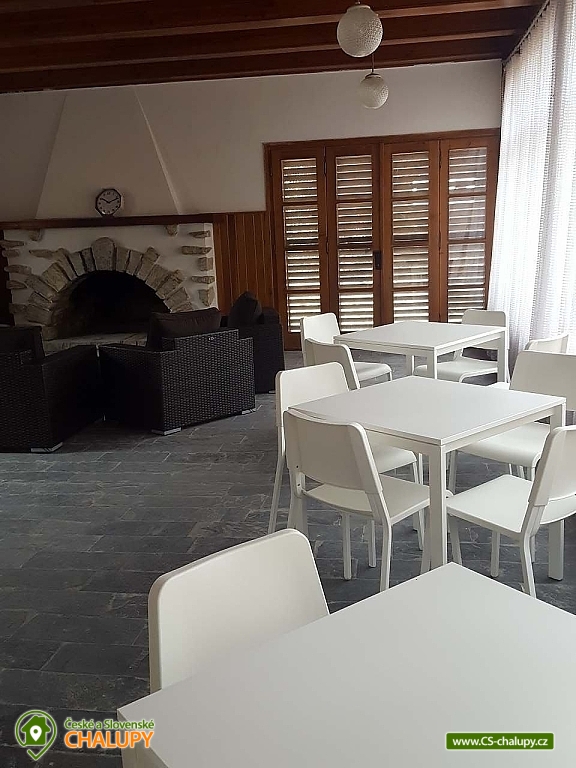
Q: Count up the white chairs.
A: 9